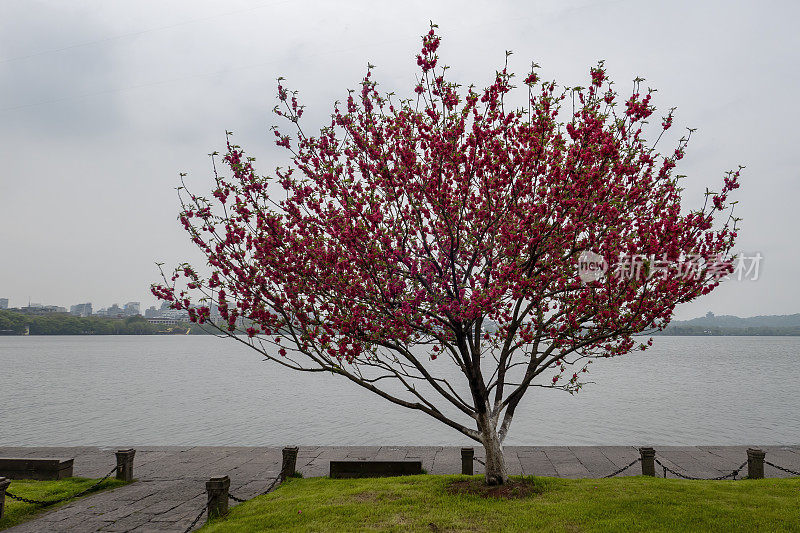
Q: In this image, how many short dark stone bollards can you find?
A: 7